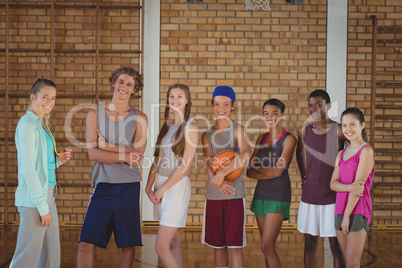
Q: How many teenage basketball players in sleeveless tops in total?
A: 6